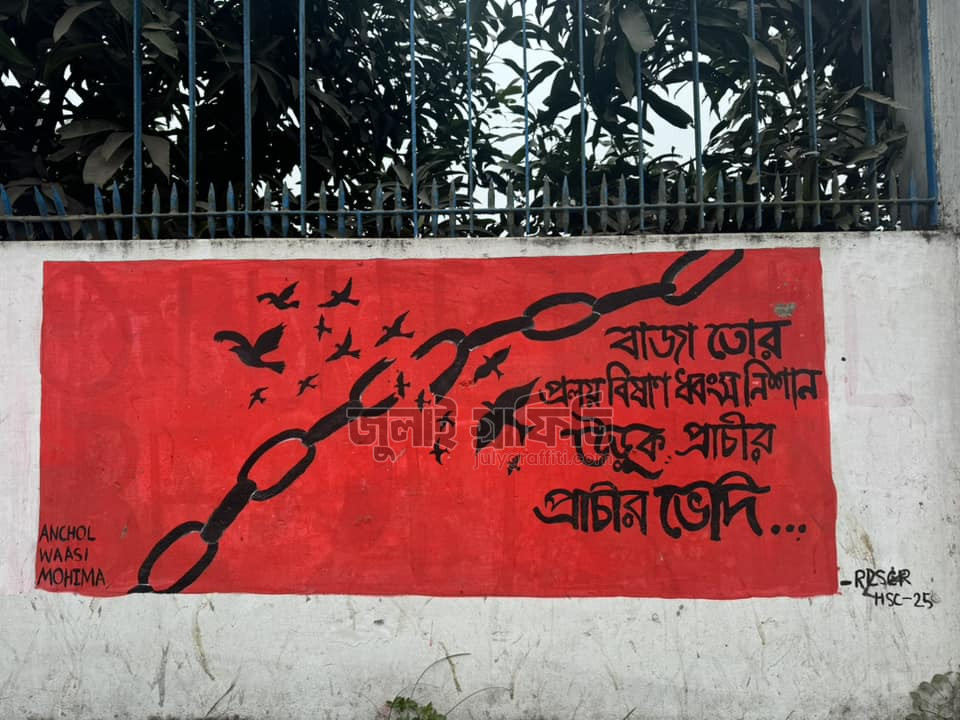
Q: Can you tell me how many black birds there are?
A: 15